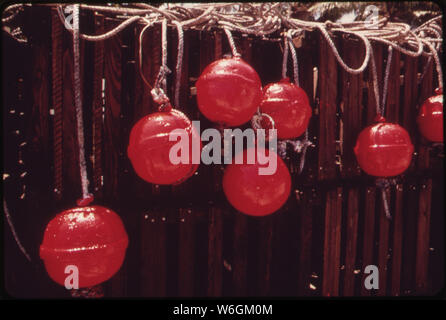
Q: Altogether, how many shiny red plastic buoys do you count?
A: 7